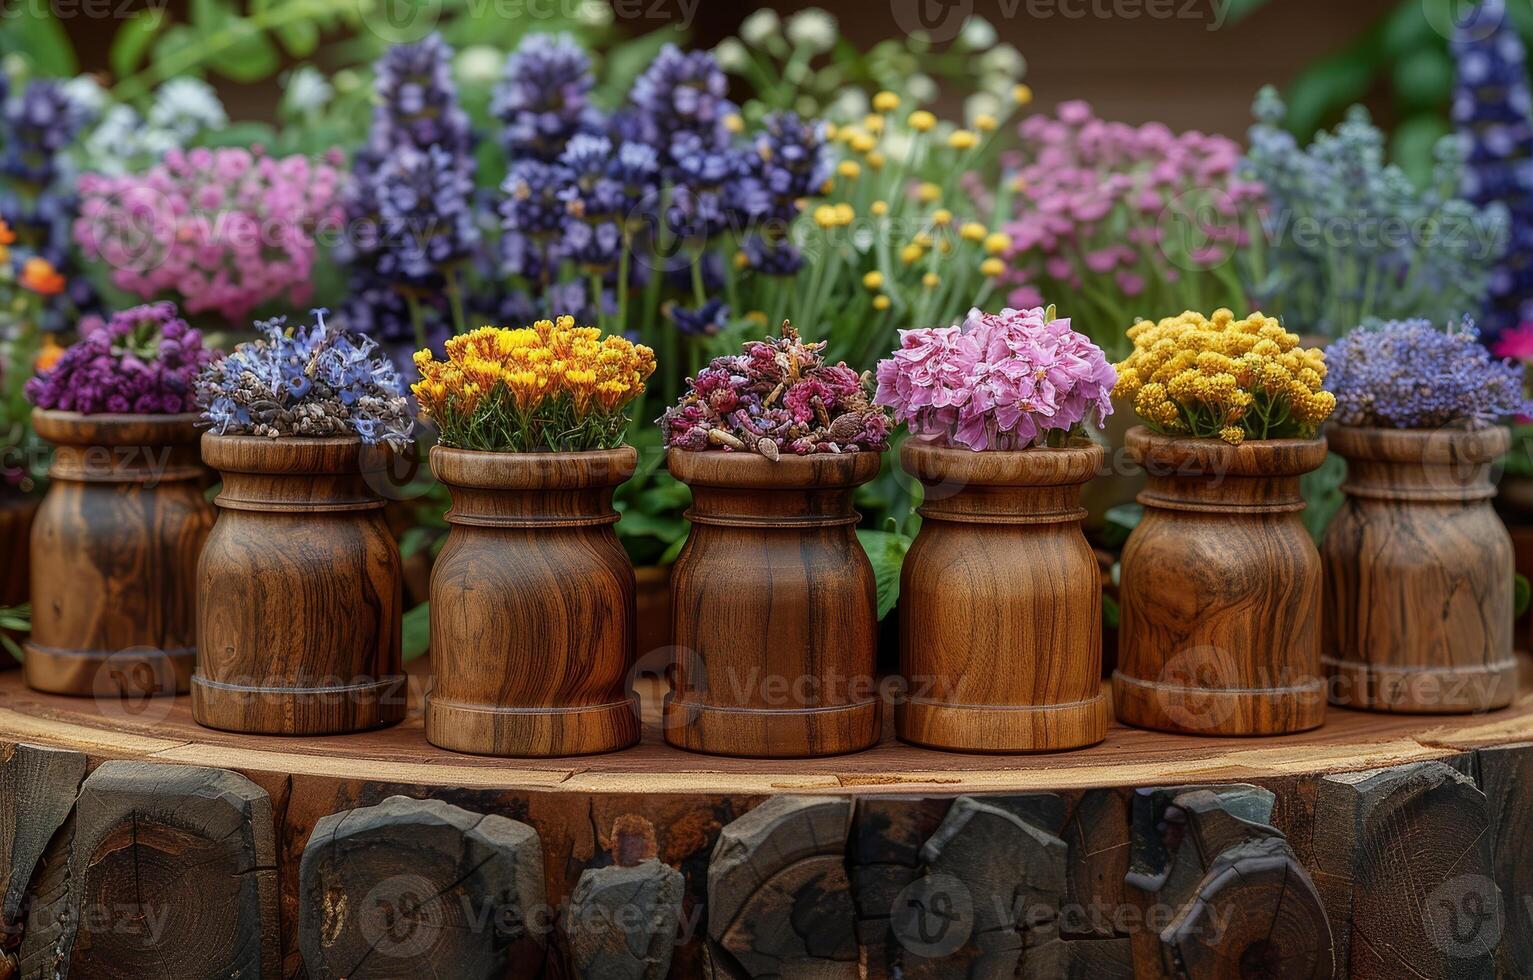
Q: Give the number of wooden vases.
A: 7